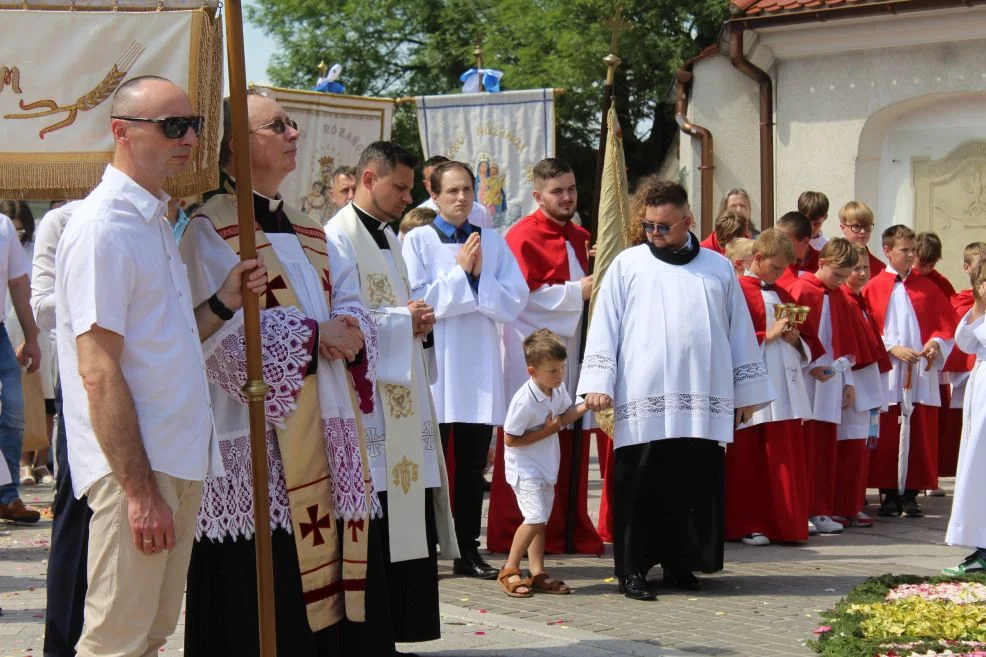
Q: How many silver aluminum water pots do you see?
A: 0